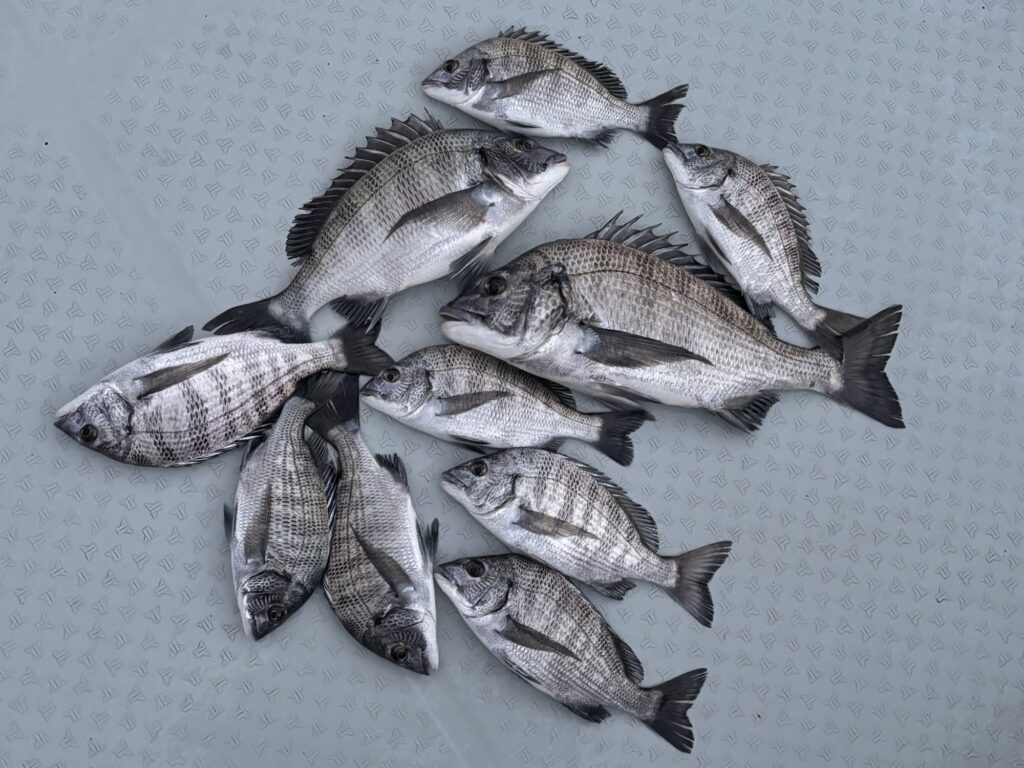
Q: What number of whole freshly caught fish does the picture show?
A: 10